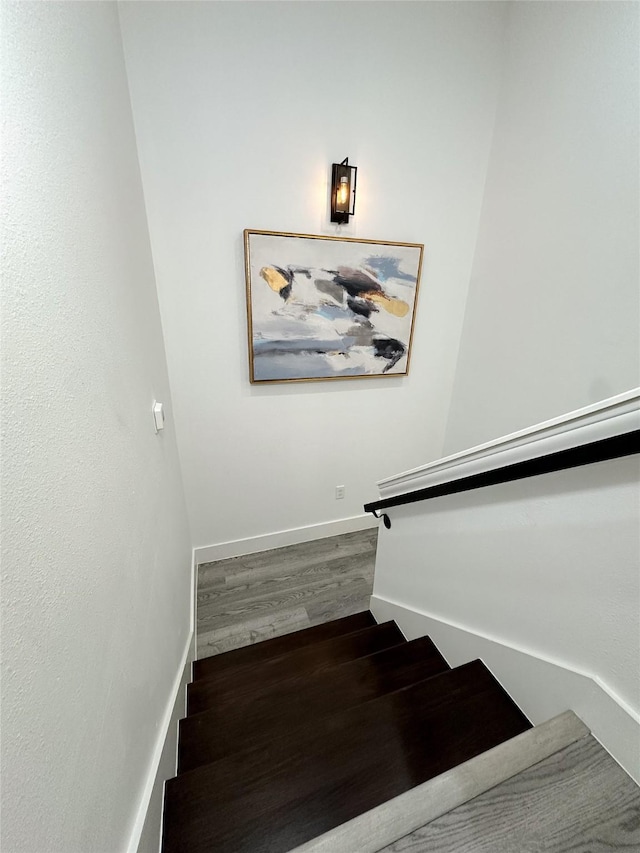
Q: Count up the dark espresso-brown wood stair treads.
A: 4